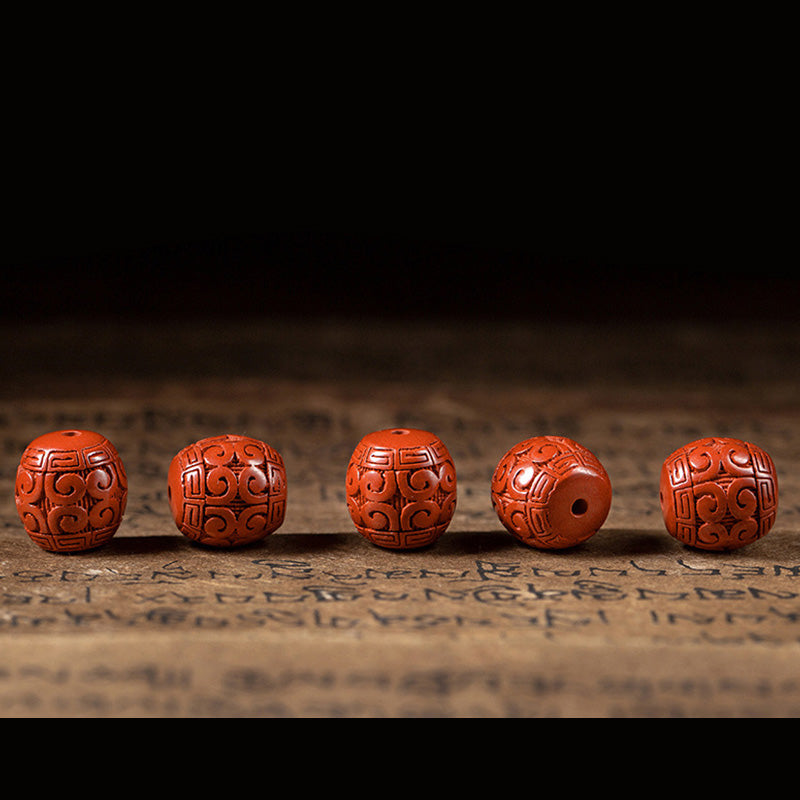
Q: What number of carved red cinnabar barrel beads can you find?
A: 5